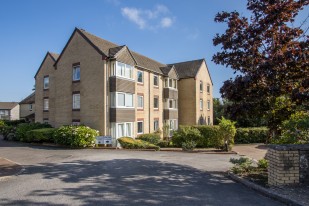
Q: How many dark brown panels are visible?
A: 4